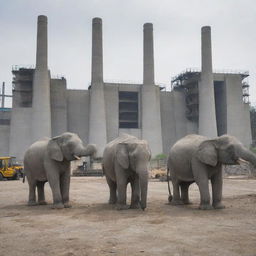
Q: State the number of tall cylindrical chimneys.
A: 4